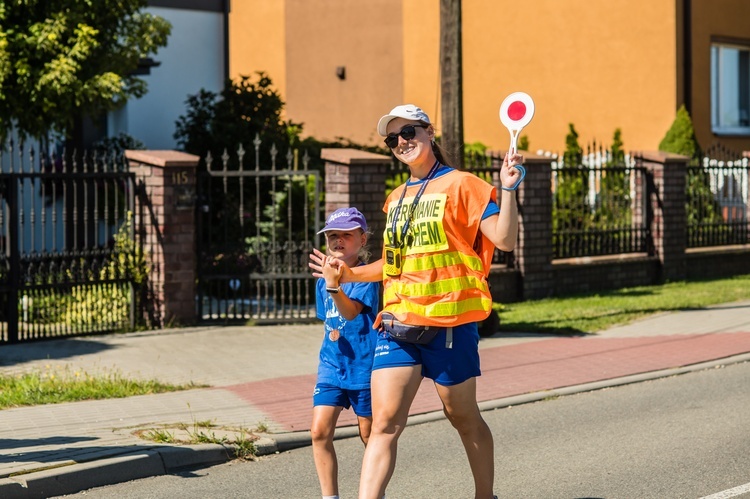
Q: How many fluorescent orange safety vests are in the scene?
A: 1